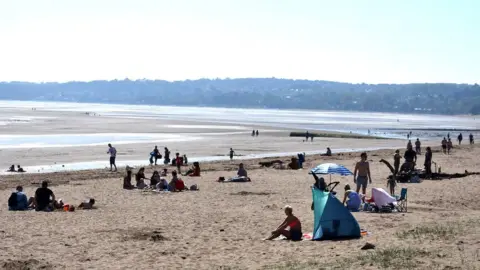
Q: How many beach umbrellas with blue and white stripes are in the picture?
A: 1